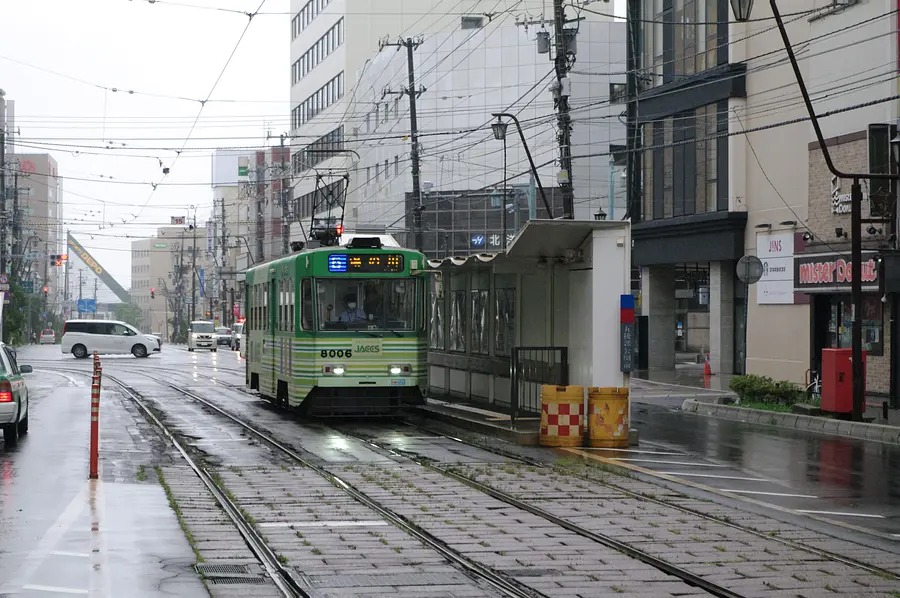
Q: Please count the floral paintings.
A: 0